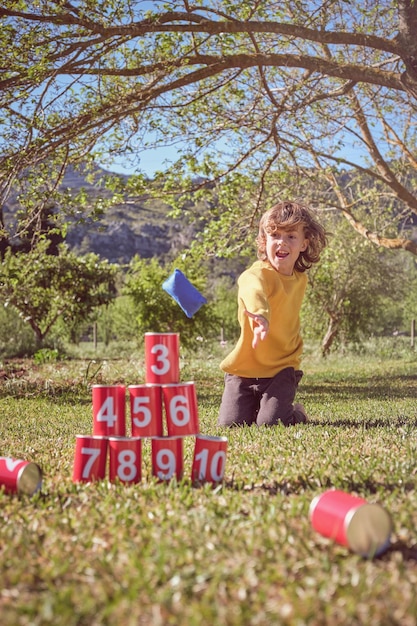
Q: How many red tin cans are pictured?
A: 10